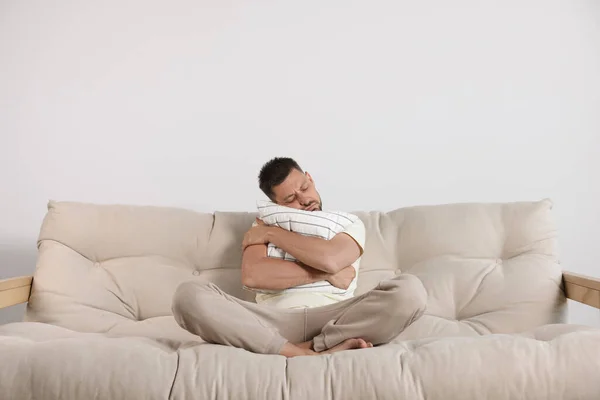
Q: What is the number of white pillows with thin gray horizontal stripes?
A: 1